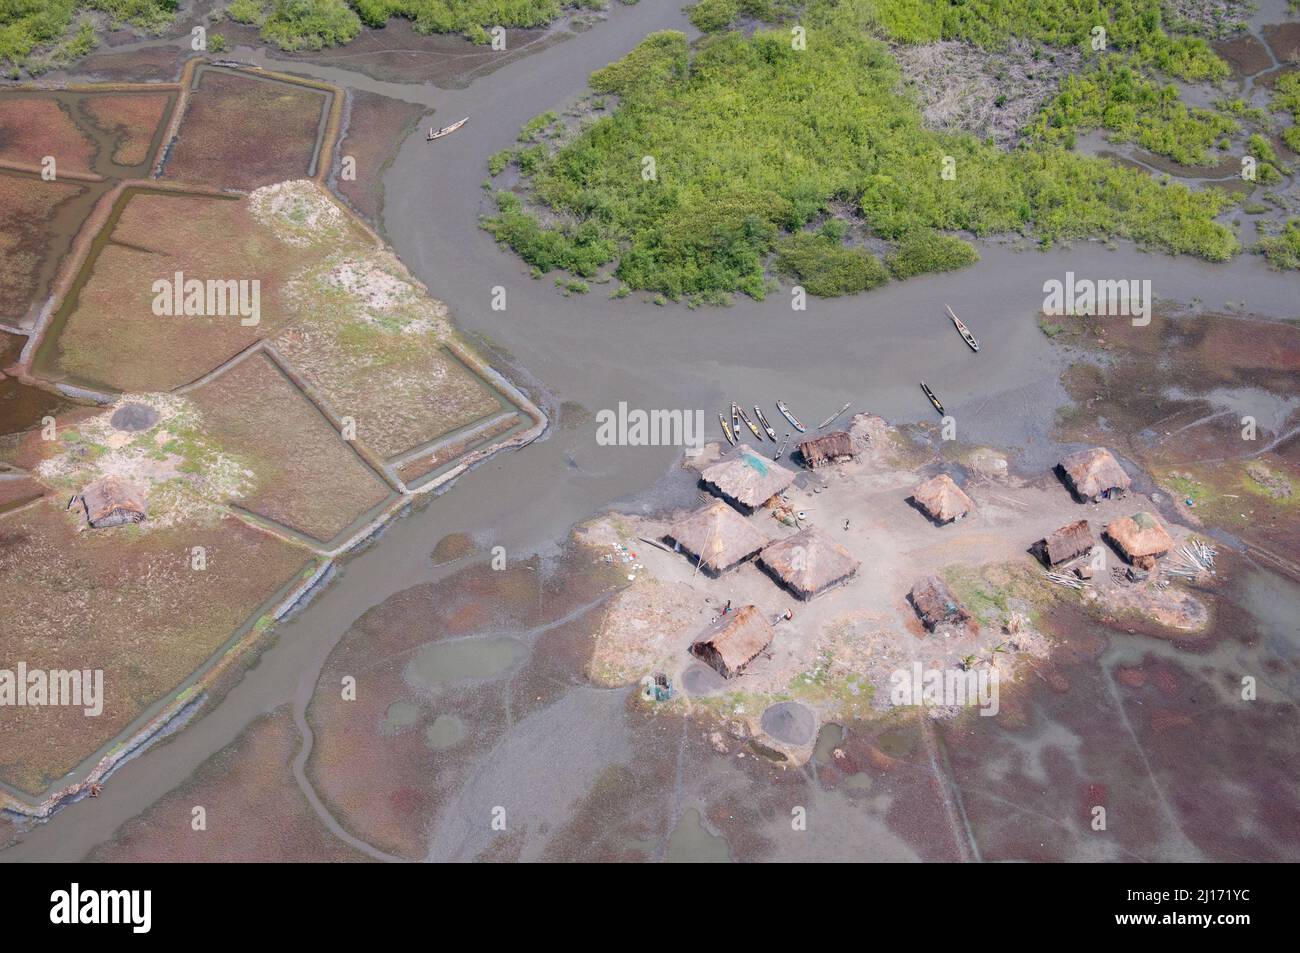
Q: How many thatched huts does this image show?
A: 11